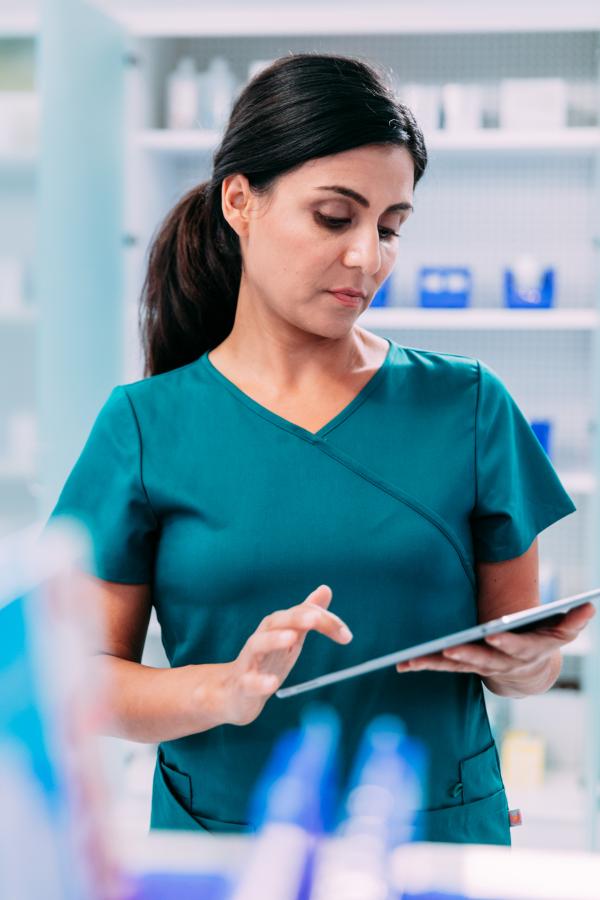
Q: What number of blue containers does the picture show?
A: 4